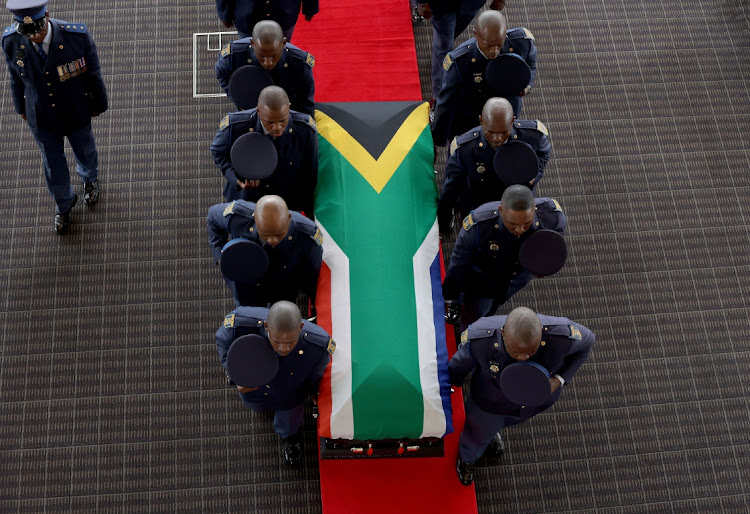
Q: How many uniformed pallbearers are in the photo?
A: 8